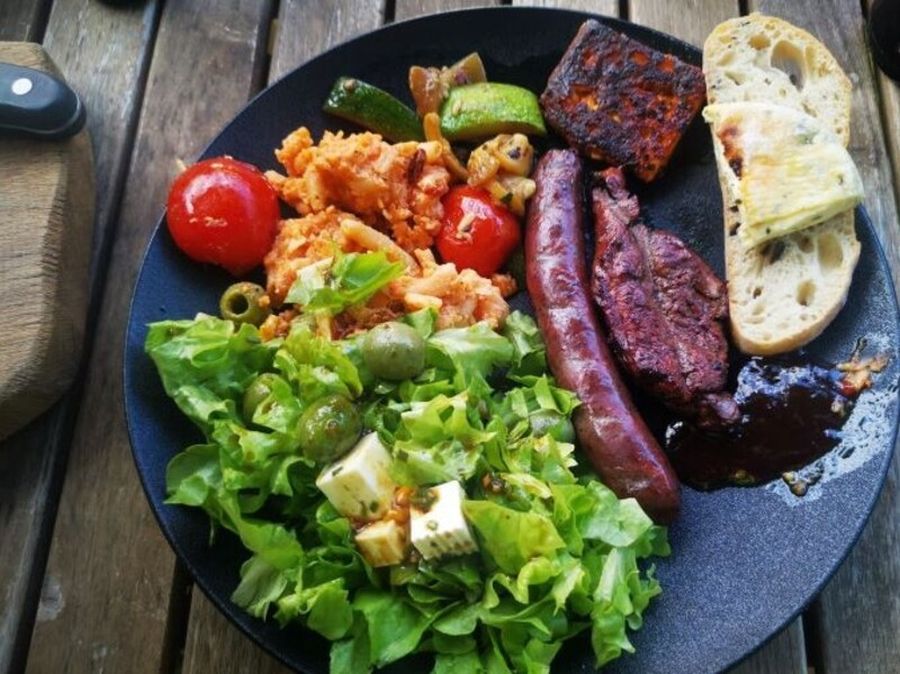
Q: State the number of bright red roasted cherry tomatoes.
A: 2